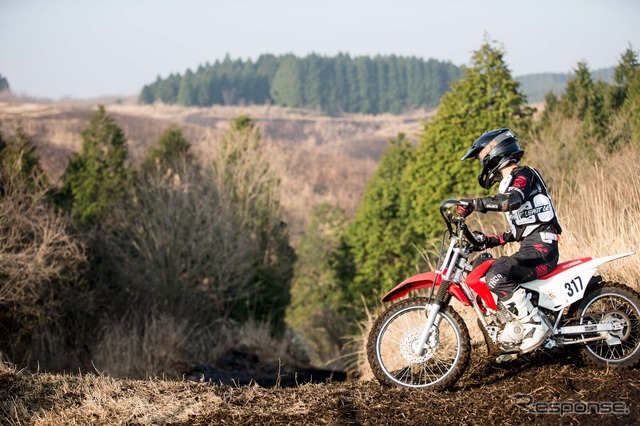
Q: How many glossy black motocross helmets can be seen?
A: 1